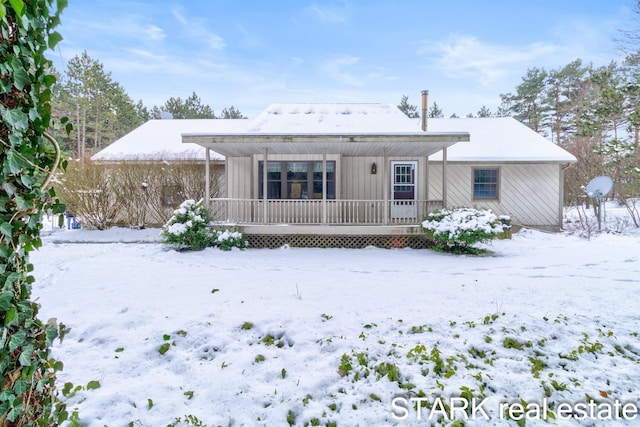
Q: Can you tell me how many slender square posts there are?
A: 5